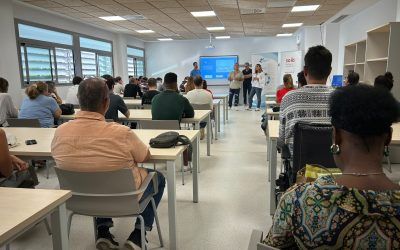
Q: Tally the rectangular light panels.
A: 9